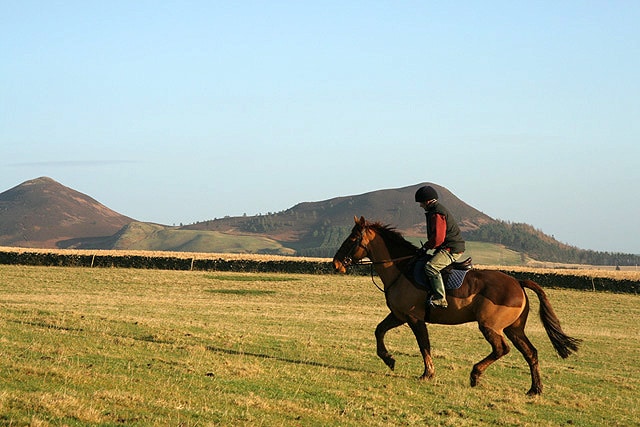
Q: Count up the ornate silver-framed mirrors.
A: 0